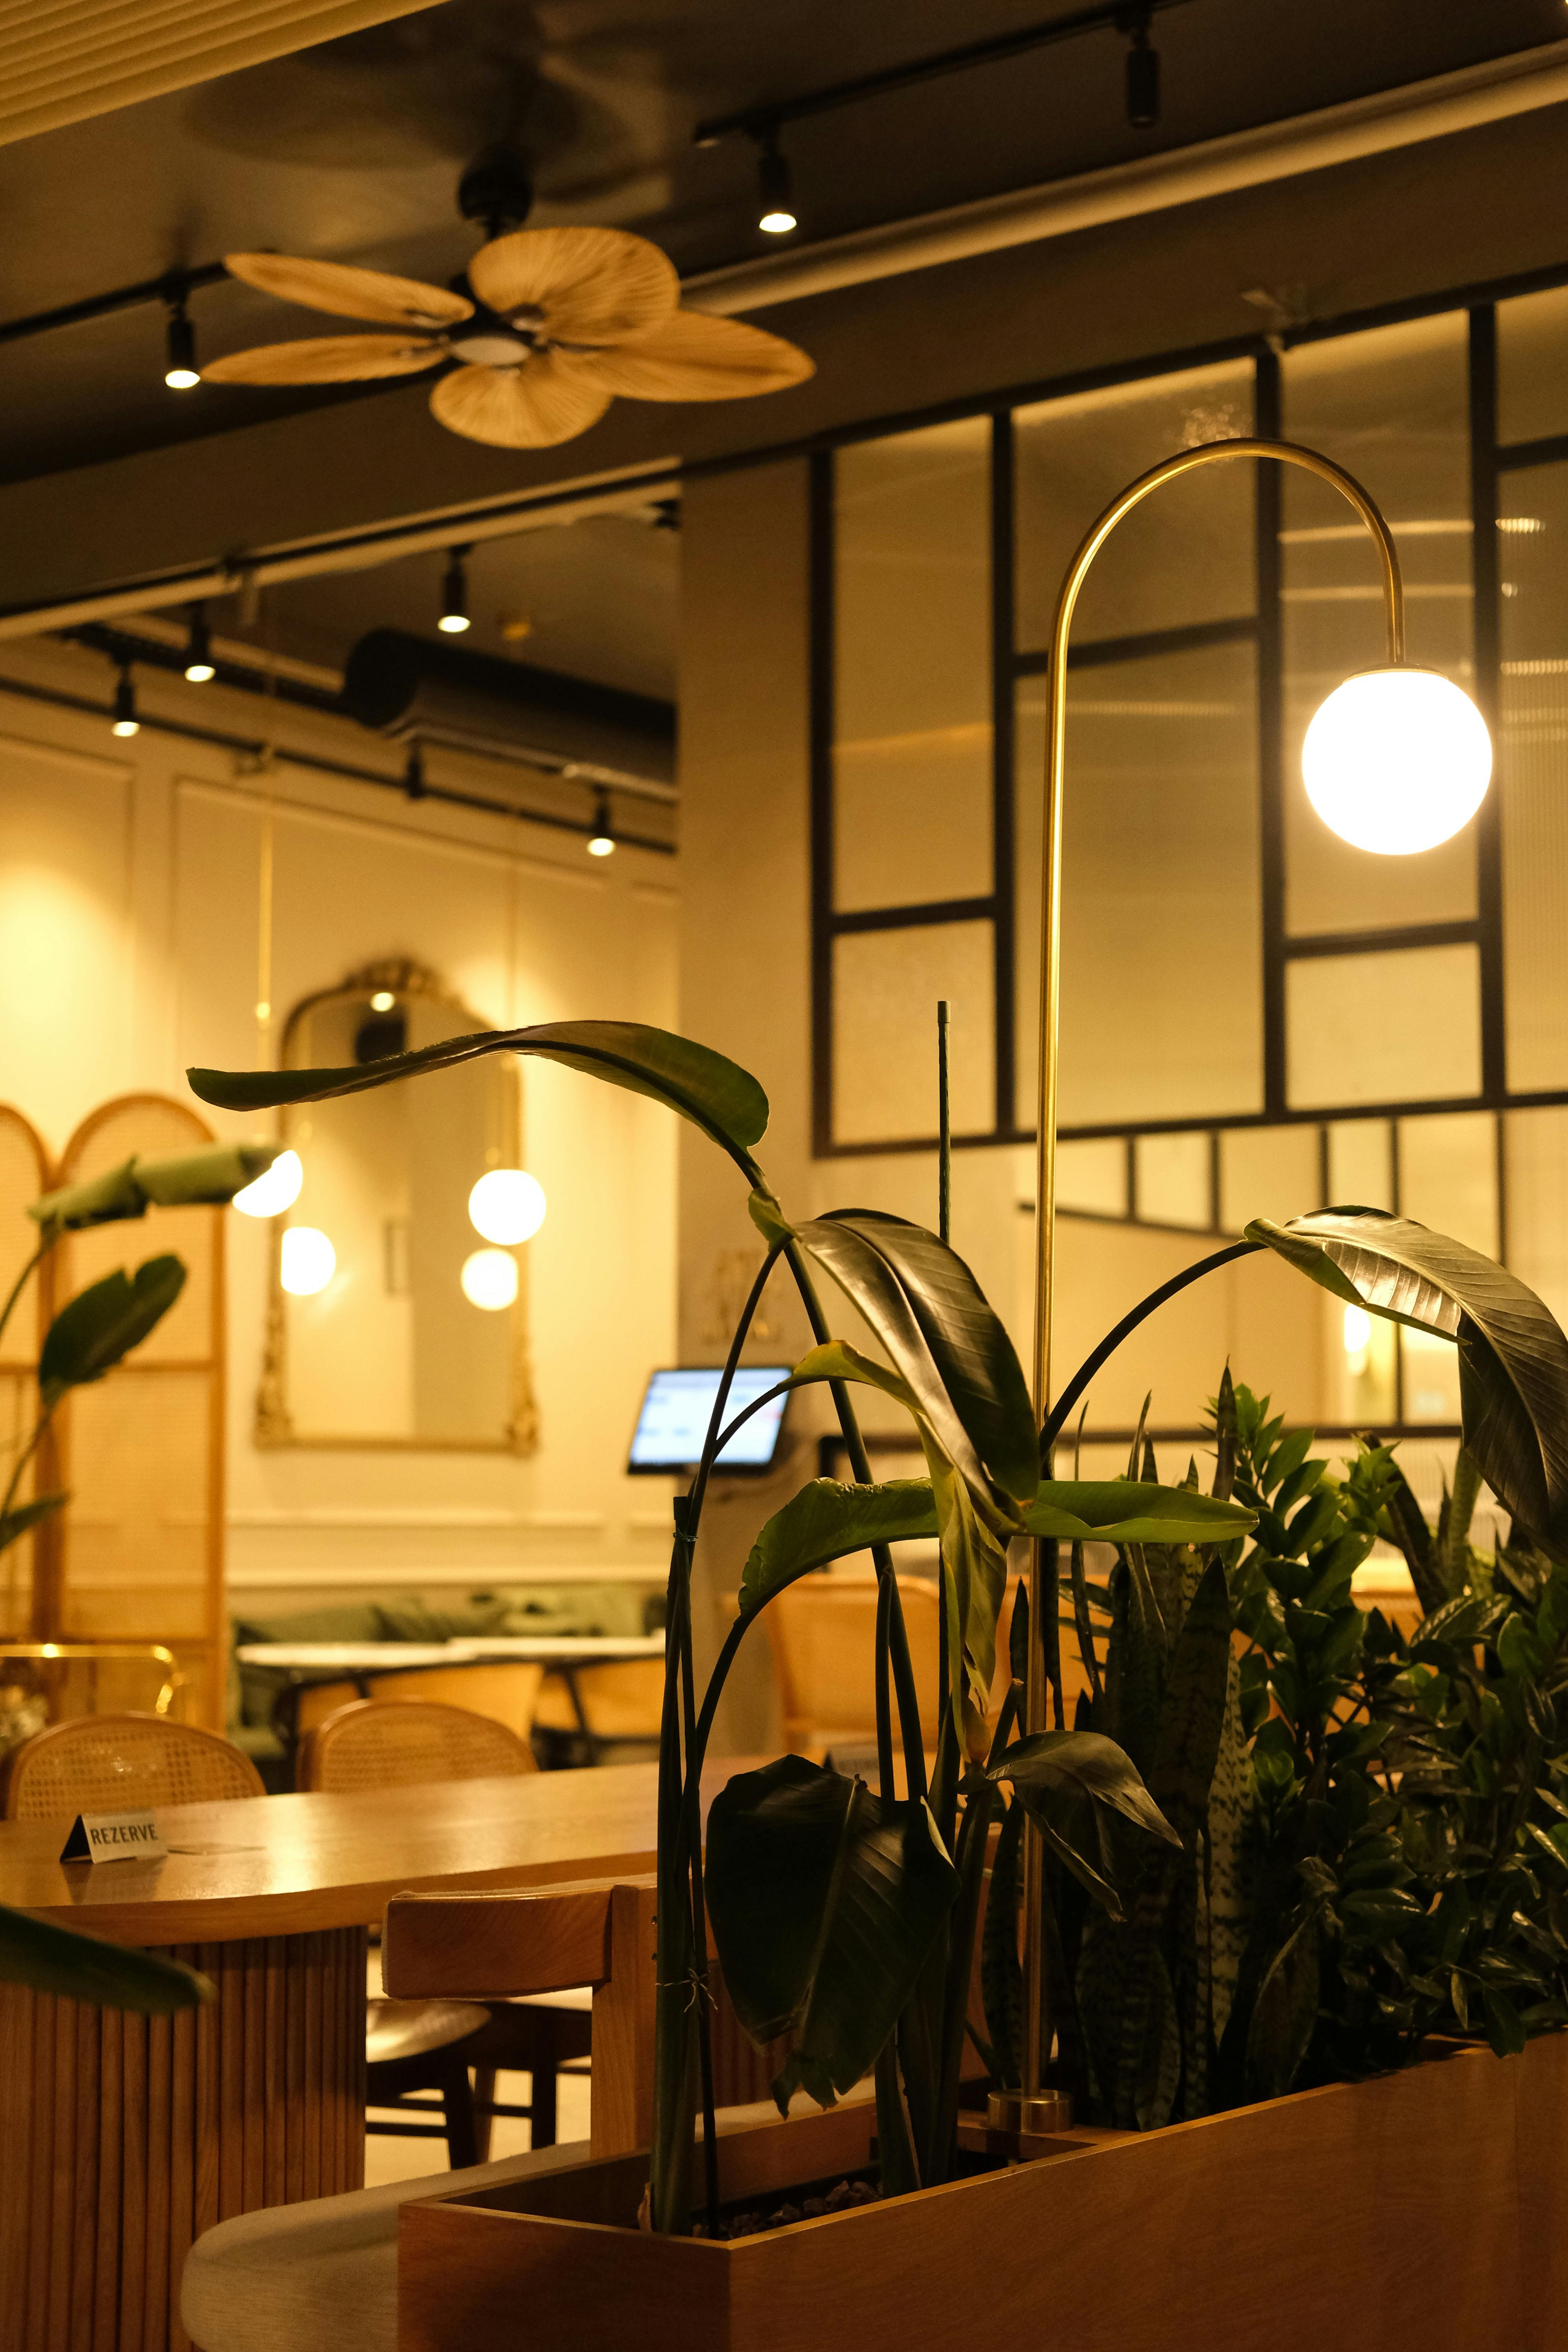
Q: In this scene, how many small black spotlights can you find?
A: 8